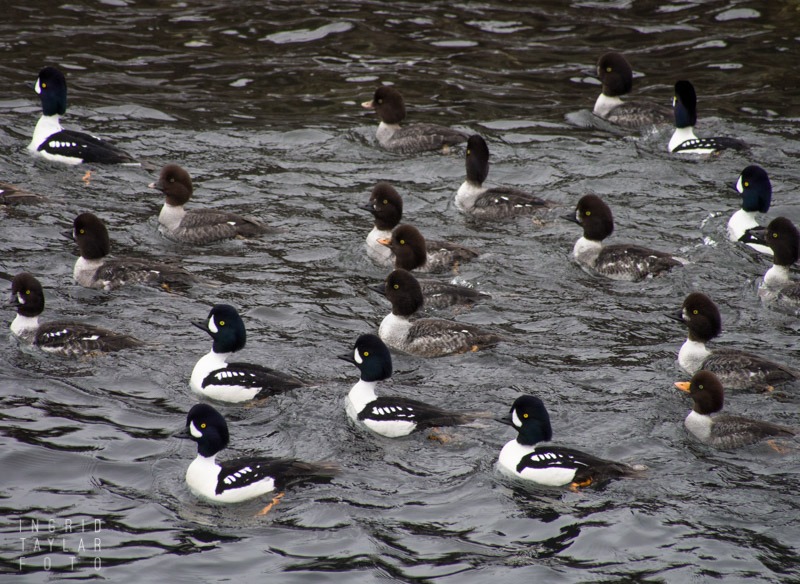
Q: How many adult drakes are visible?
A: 7